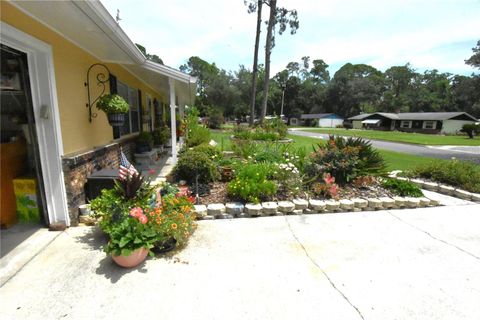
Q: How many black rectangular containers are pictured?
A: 1